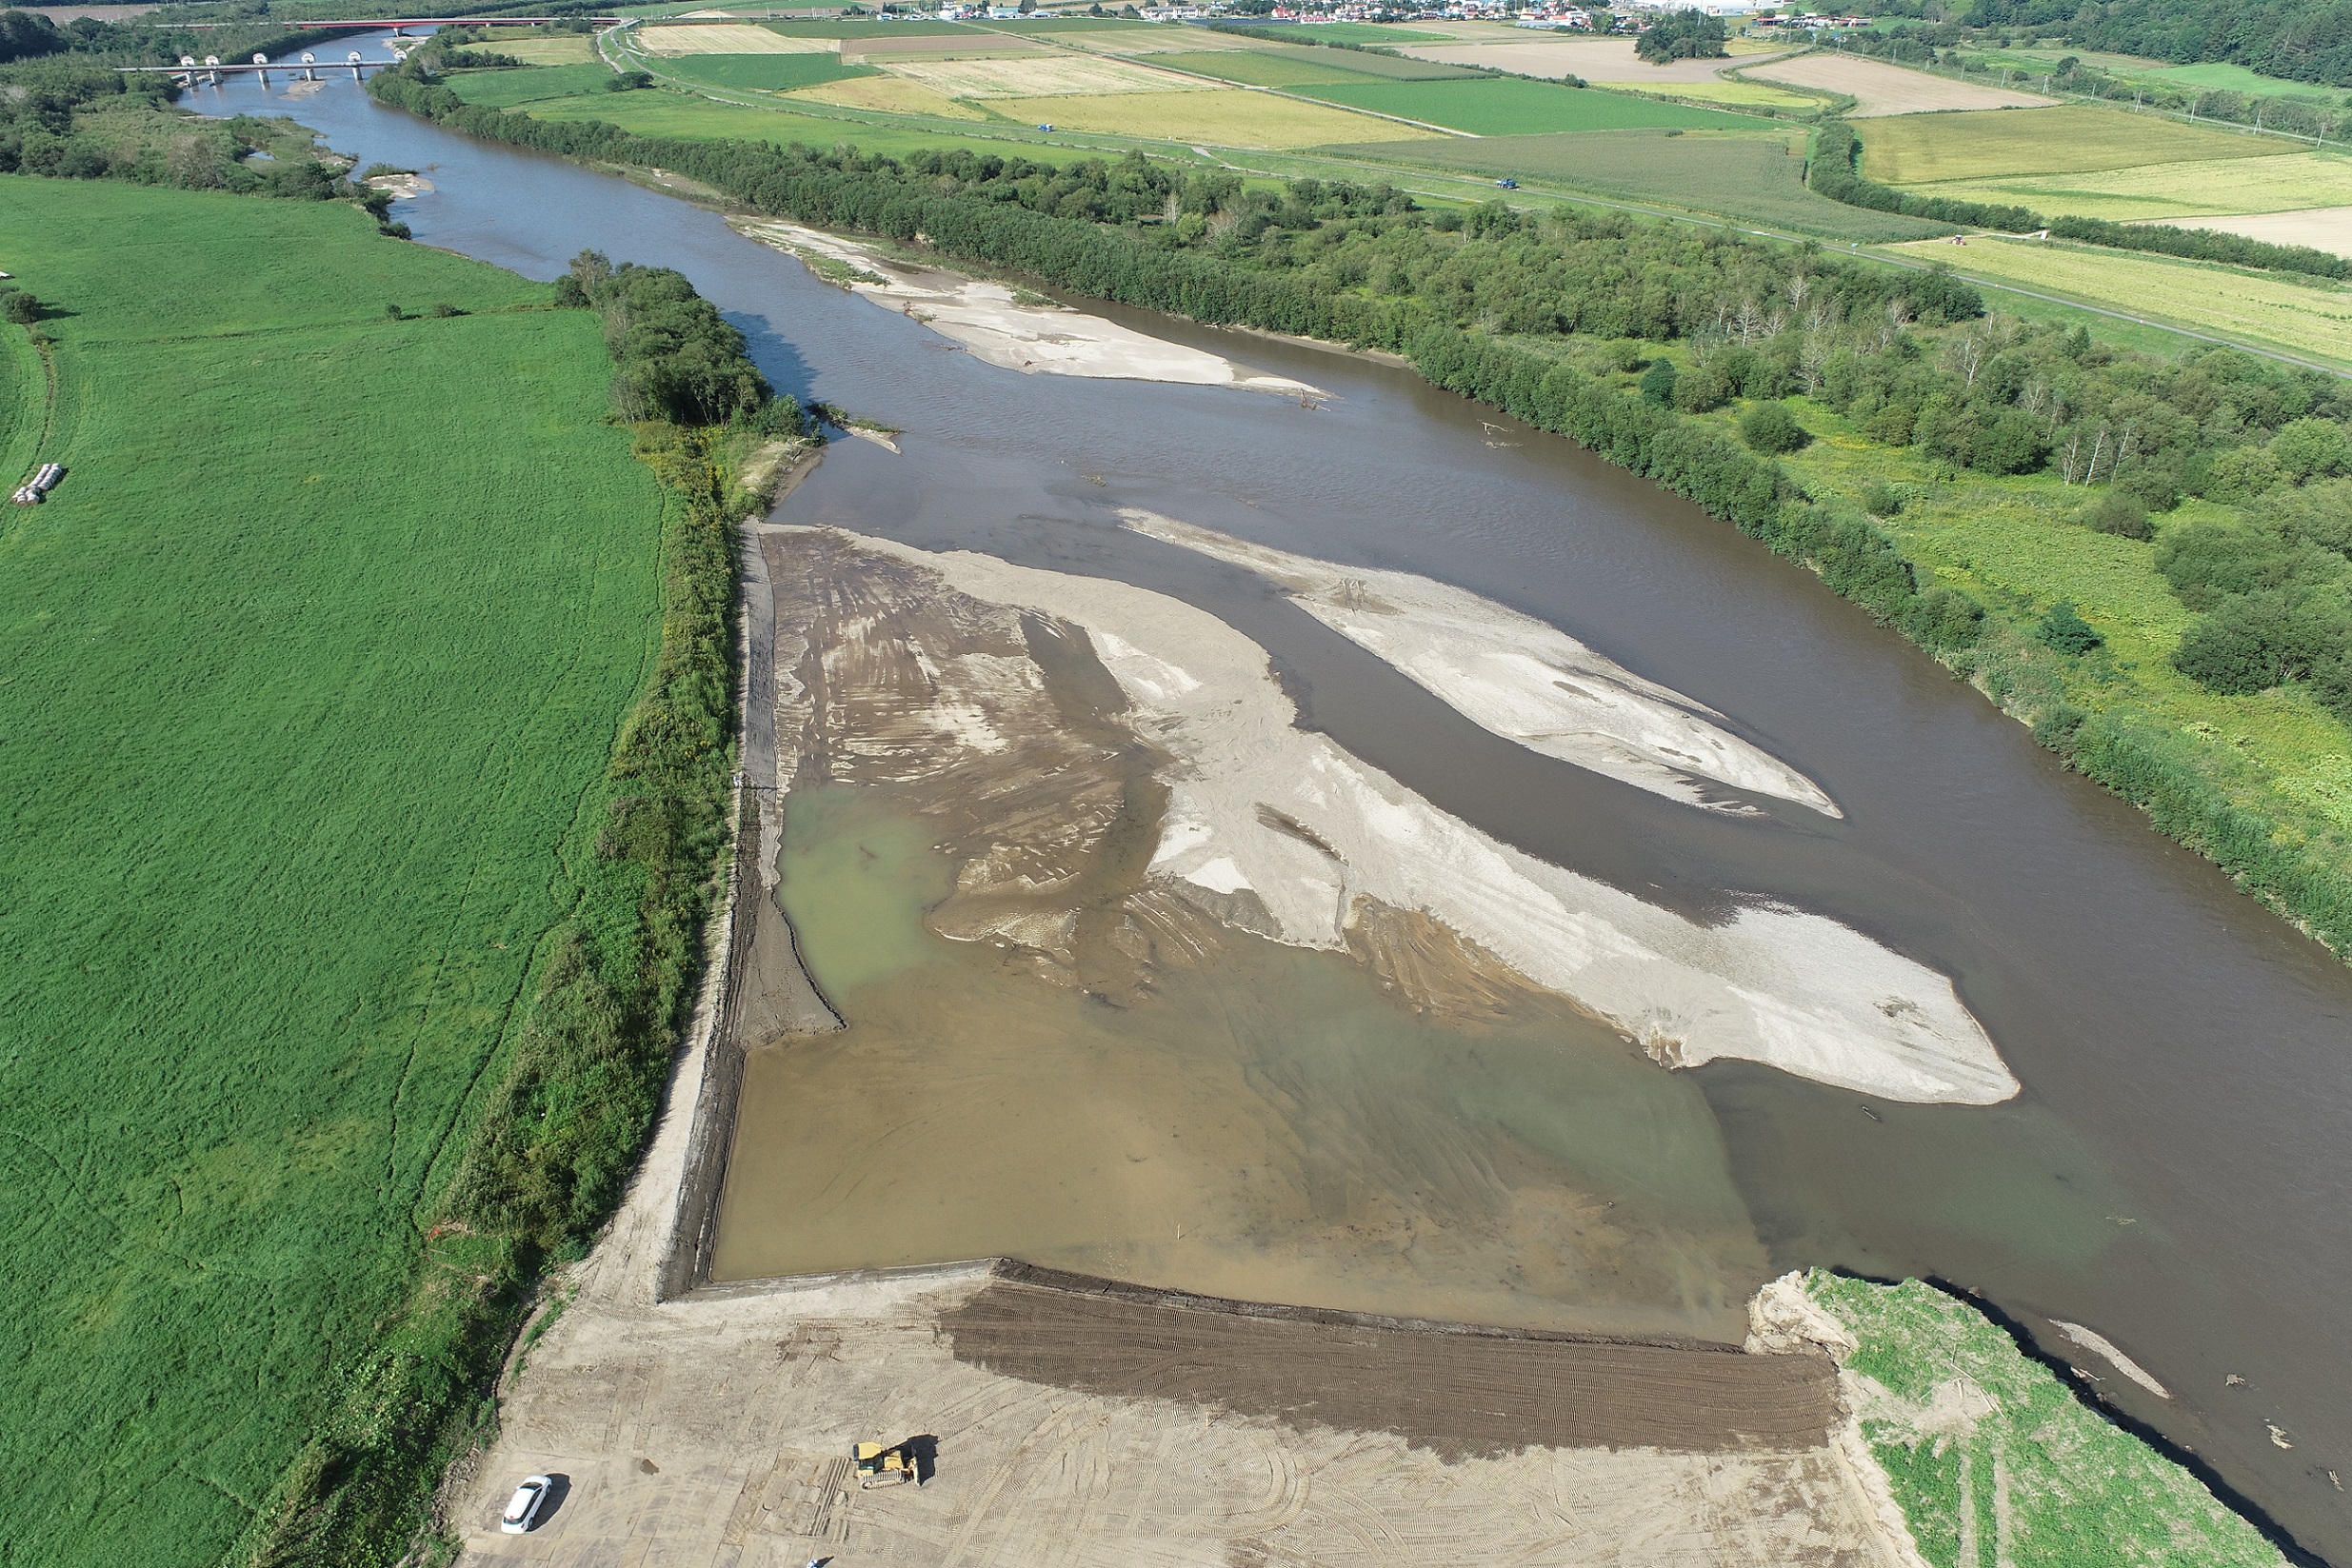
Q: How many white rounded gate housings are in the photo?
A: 6